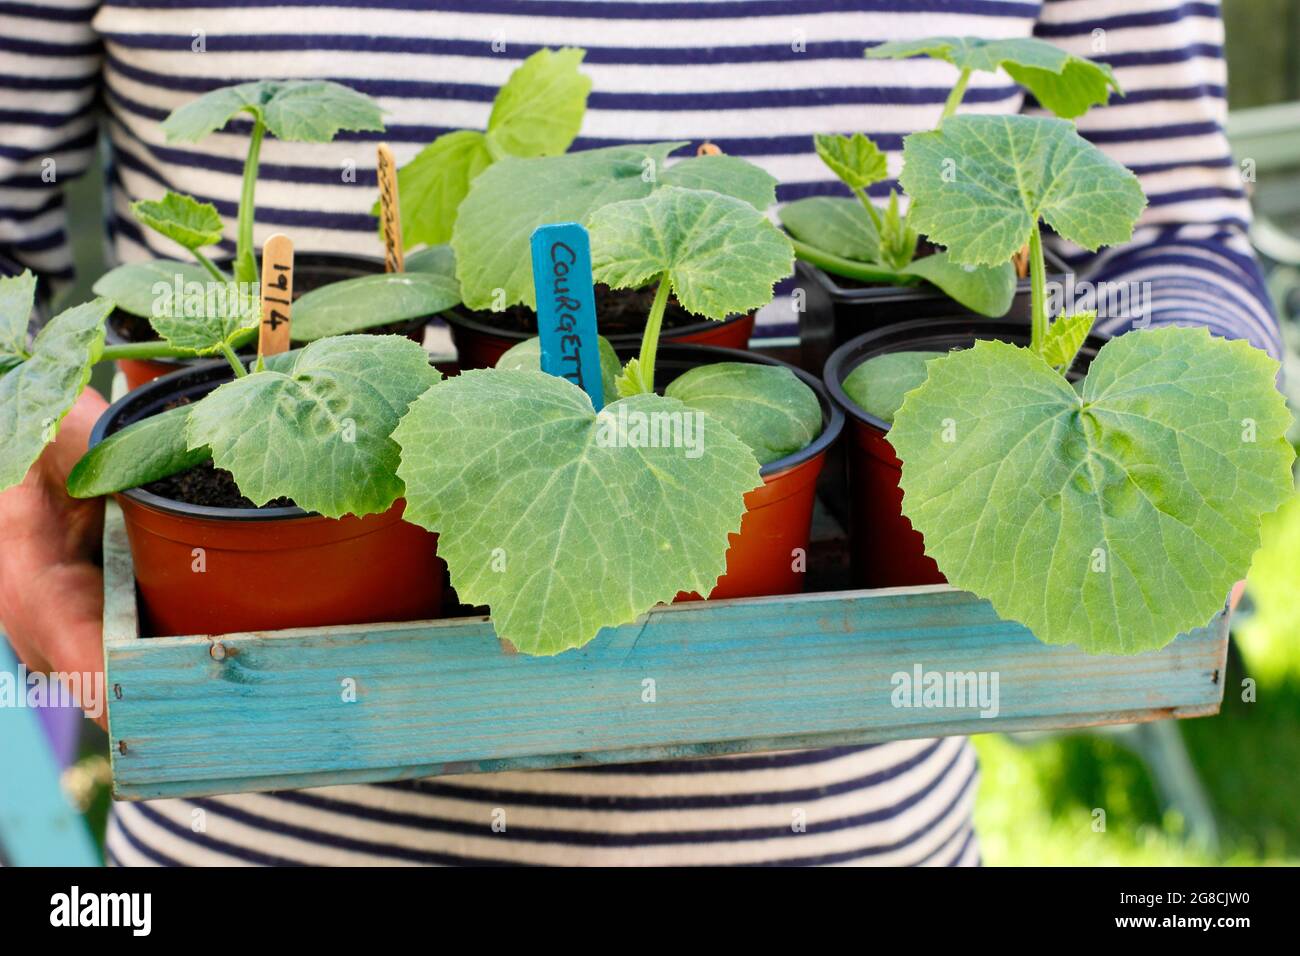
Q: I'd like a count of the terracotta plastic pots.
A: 5